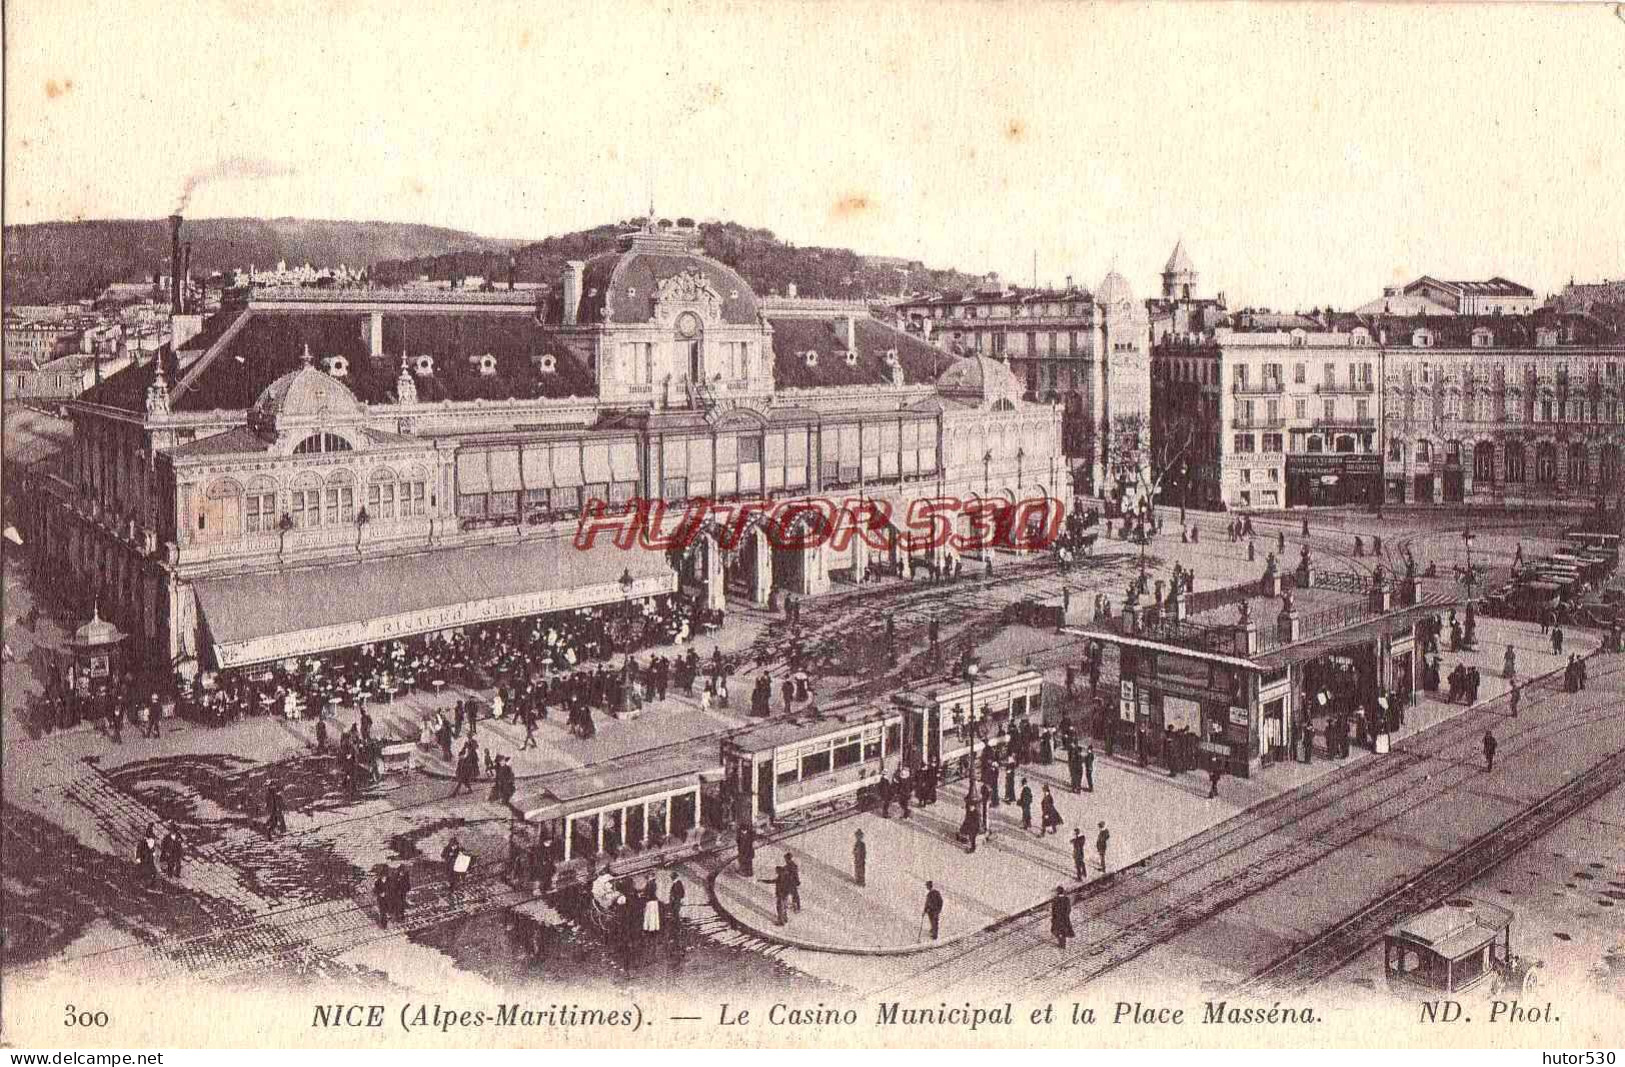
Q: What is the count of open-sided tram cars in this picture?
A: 1